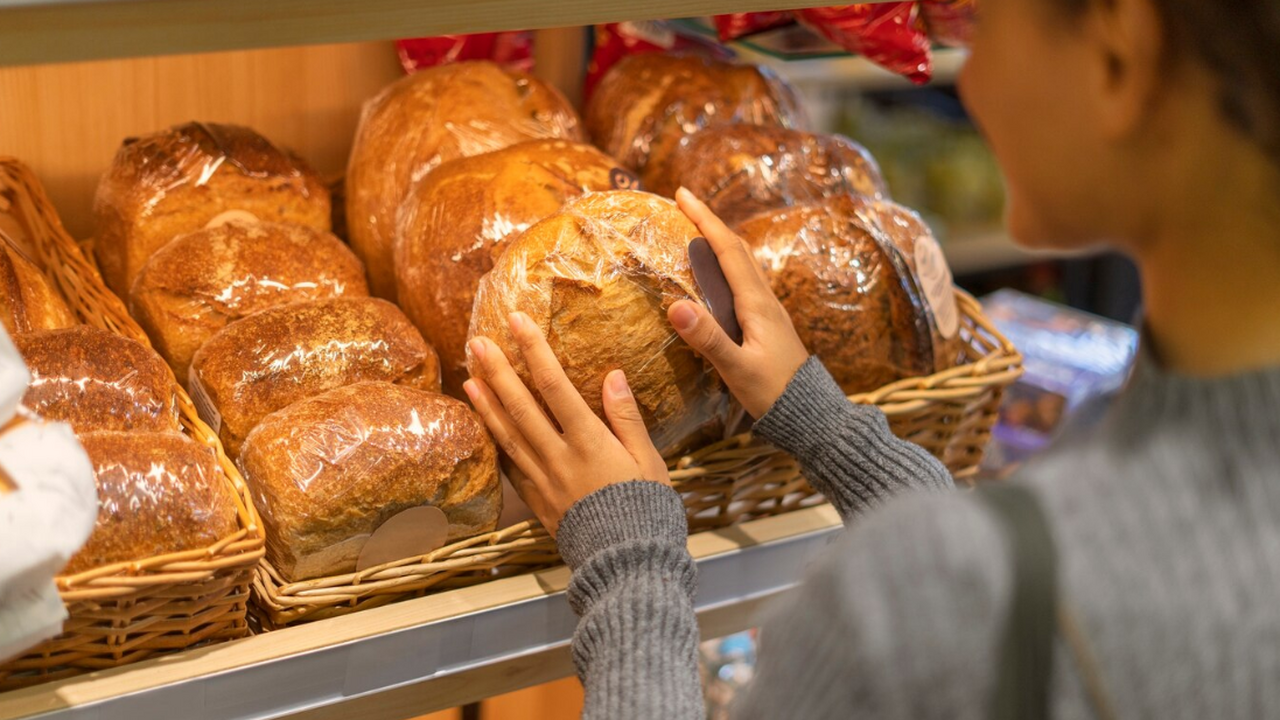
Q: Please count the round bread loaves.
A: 6